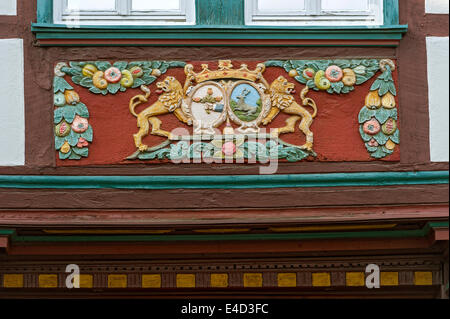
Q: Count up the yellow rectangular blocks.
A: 13